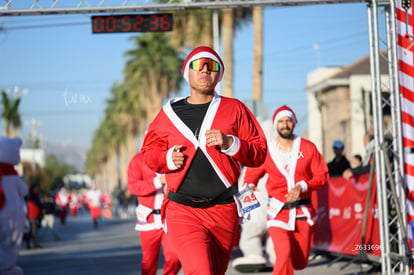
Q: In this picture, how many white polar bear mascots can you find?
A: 2